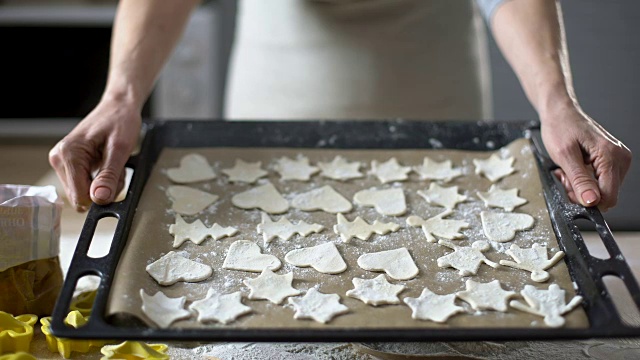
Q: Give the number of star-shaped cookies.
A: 15